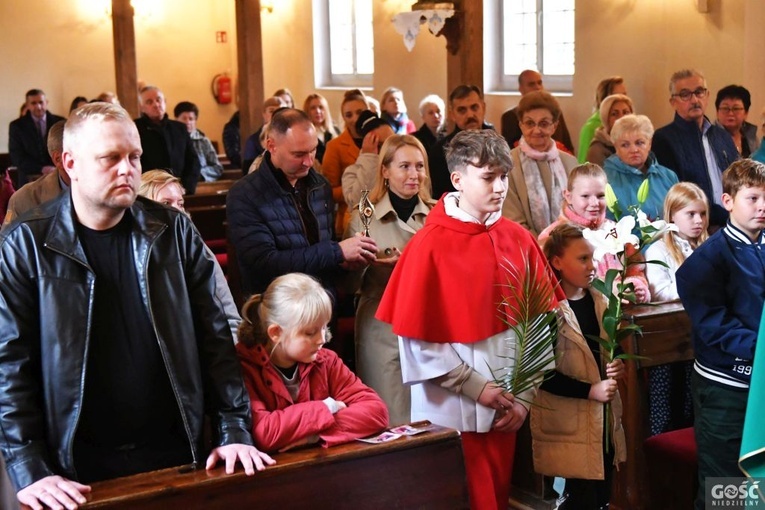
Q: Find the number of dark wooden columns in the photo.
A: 3